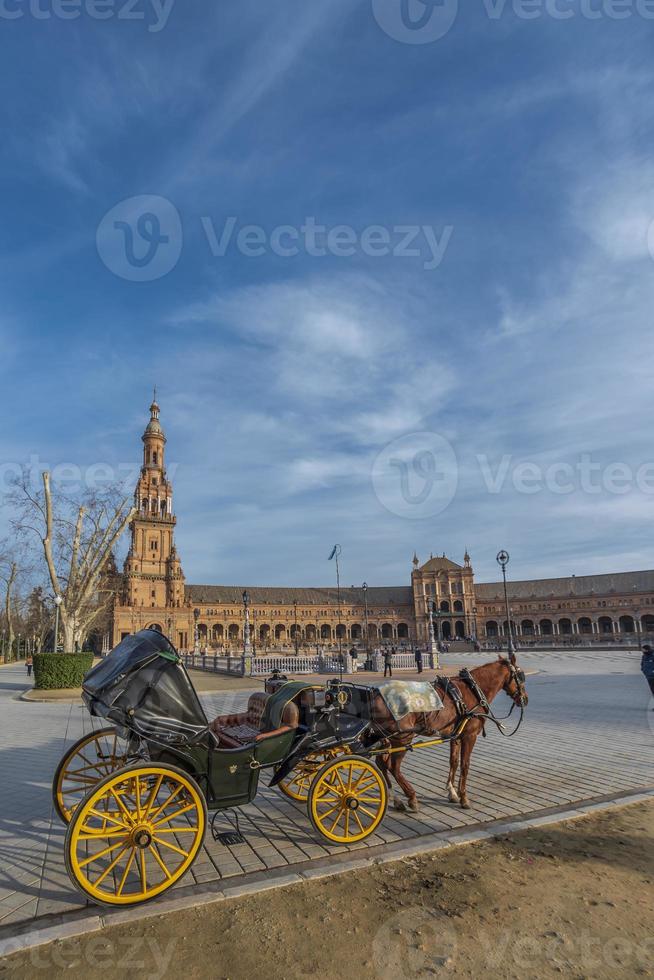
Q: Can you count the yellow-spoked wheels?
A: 4